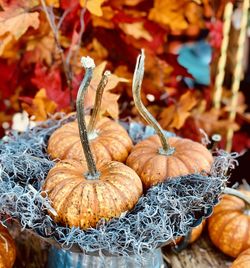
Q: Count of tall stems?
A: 3